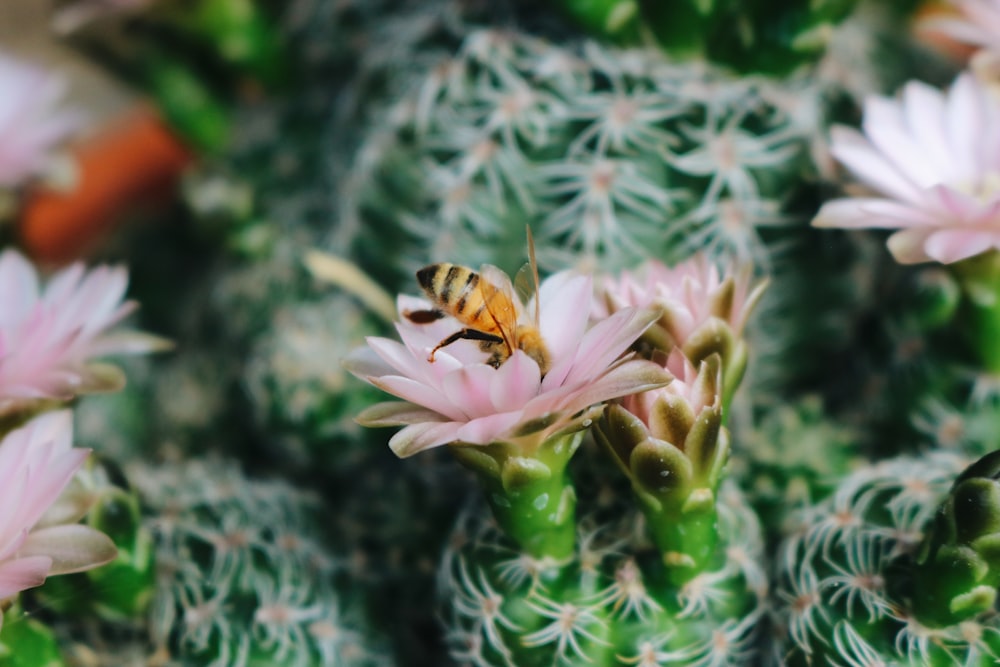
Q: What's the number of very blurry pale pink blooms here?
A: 2